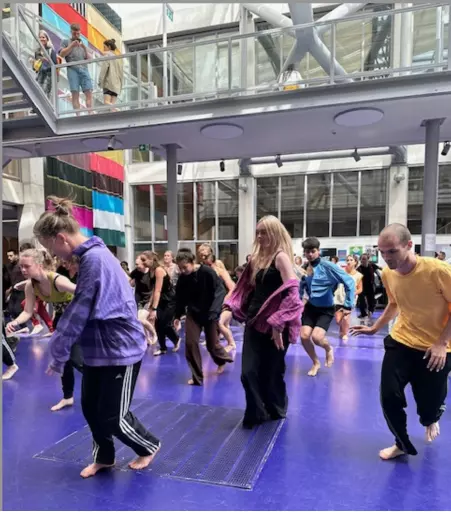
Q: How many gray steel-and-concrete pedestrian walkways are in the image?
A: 1